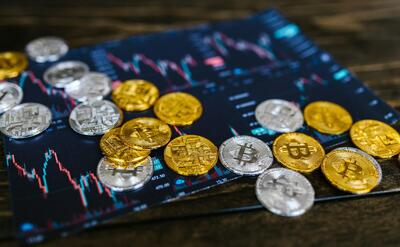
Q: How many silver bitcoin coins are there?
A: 10